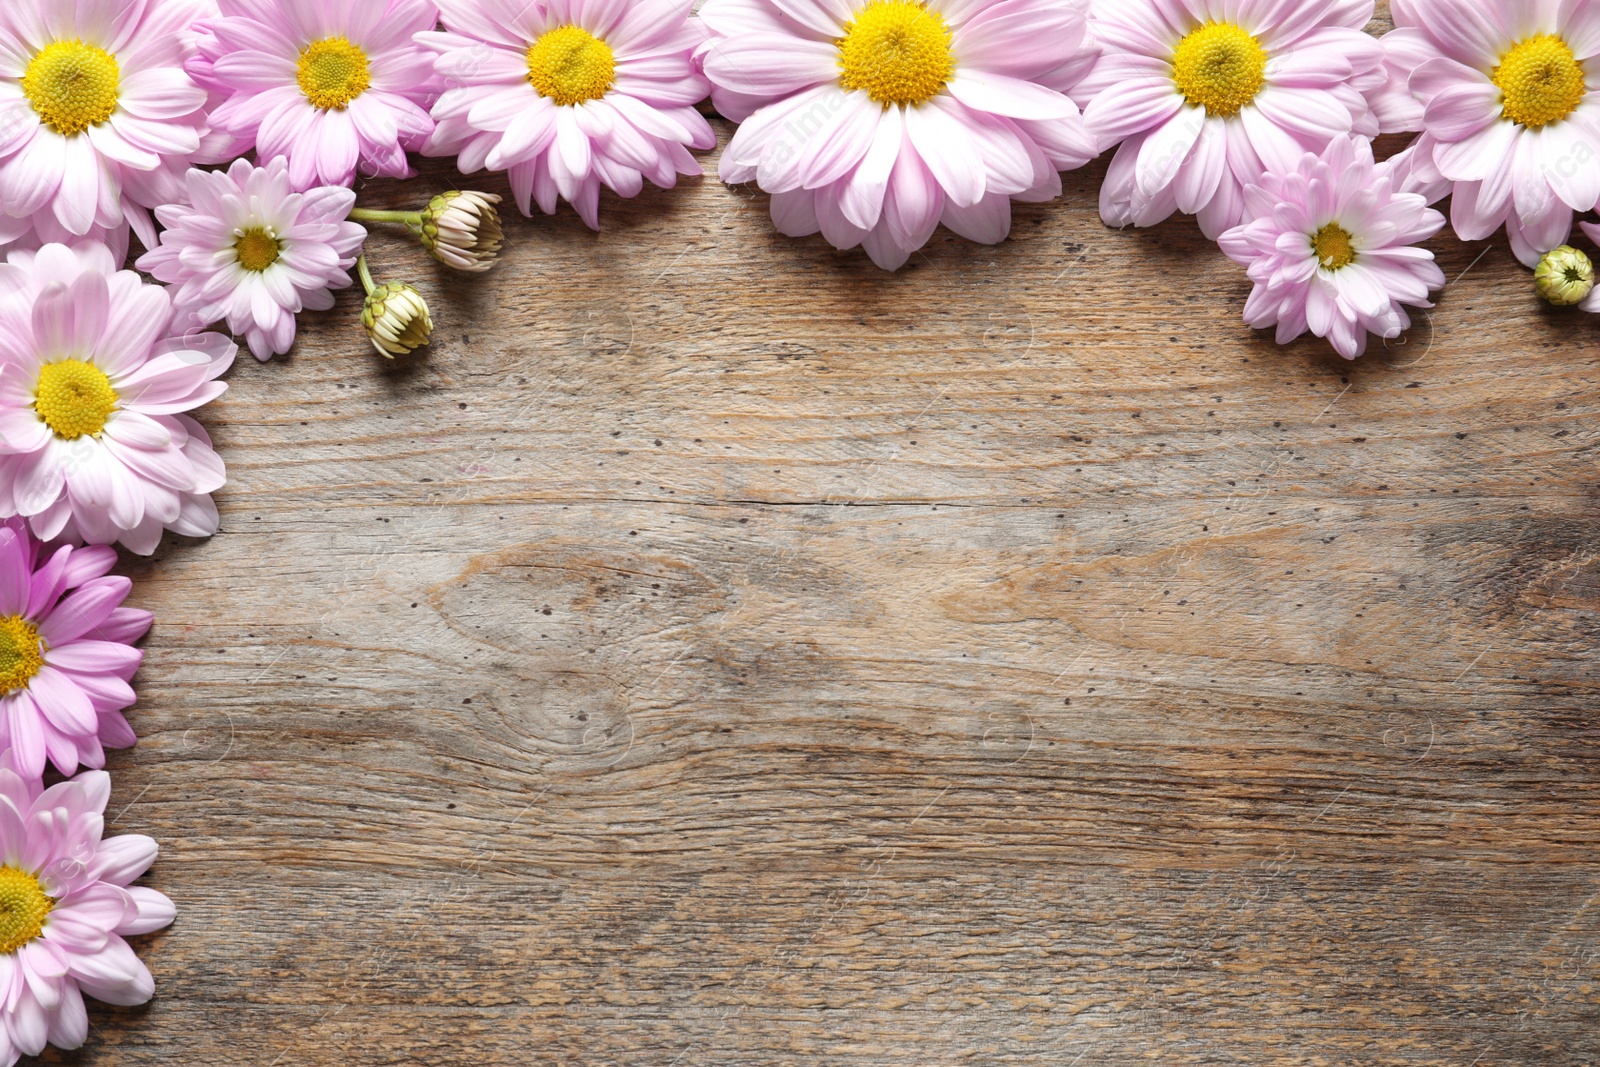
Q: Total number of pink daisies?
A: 11